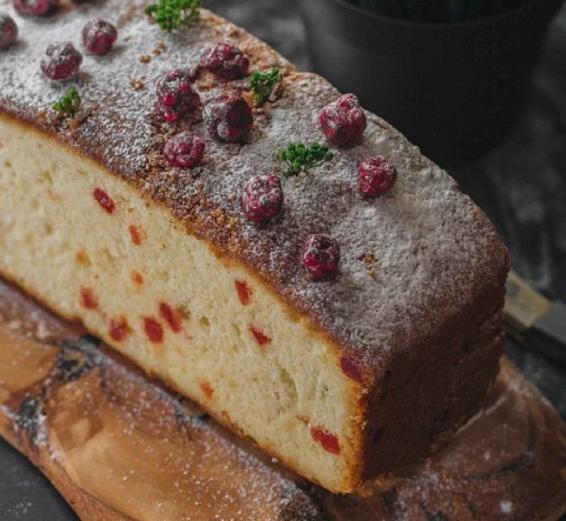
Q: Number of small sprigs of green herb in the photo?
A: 4